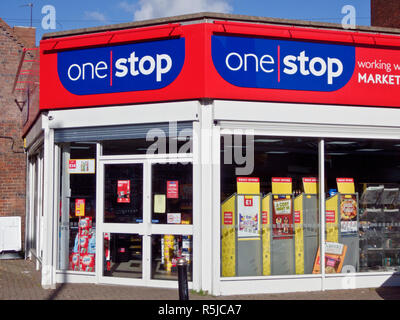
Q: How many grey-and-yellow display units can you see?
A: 4